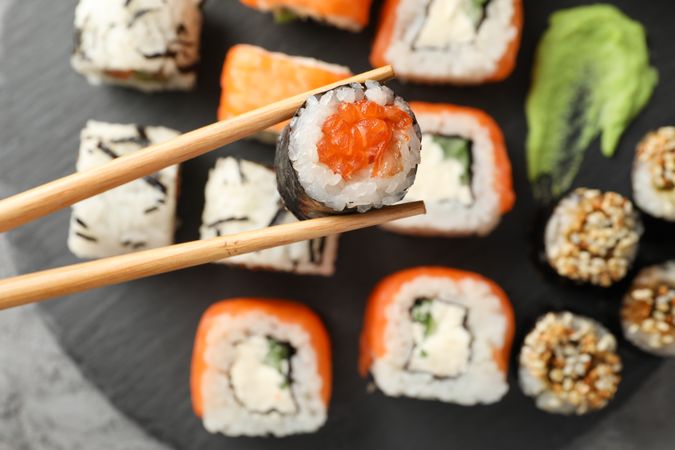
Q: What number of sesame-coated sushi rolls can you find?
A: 4